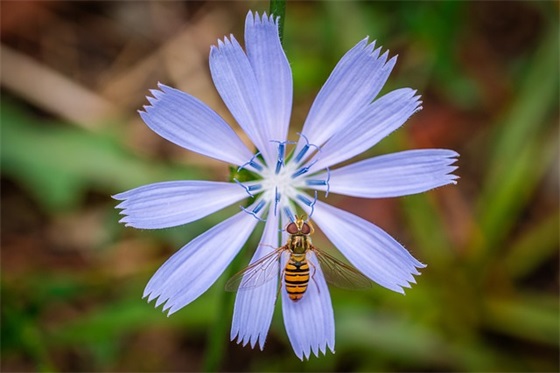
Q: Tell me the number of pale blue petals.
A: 11